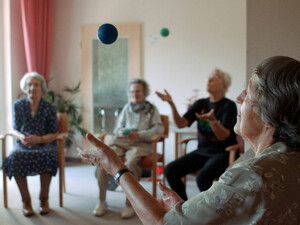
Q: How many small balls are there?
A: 3